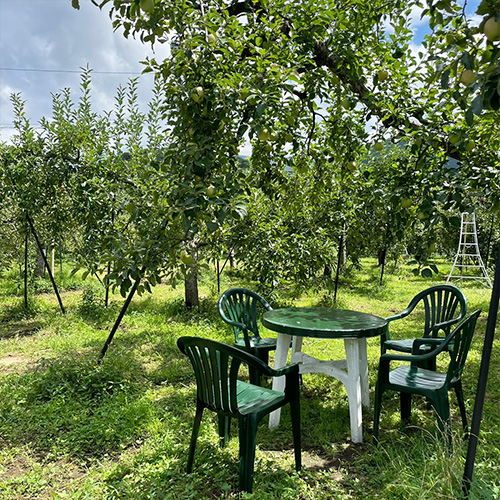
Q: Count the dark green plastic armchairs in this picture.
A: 4